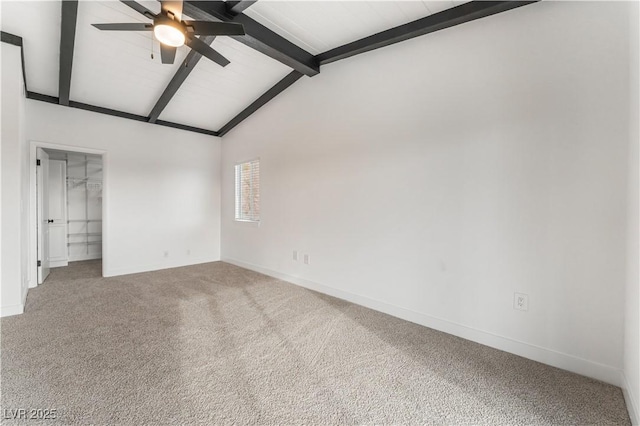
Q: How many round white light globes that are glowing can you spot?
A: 1